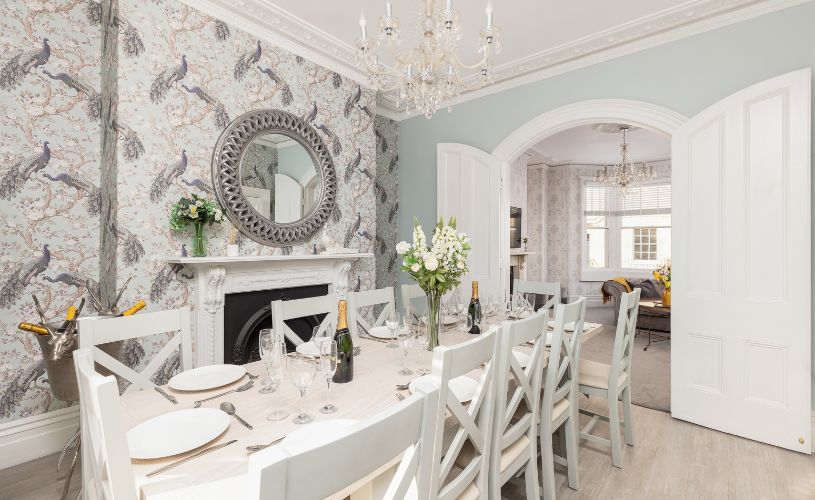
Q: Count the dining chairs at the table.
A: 11